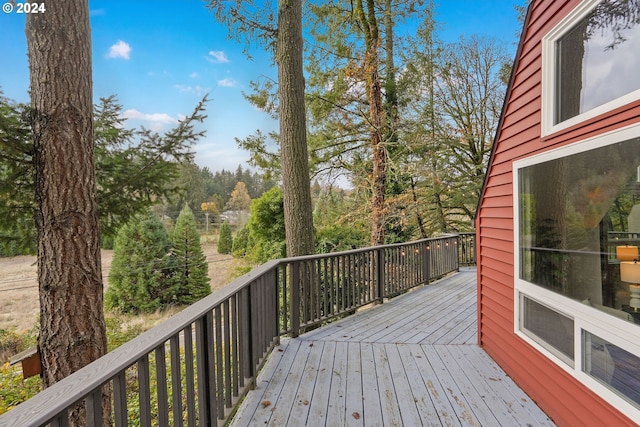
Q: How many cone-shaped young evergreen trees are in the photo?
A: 3